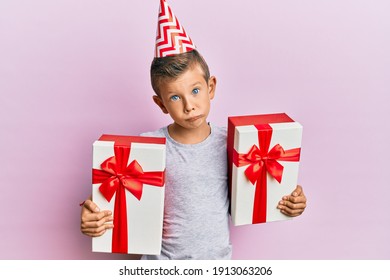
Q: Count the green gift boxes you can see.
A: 0